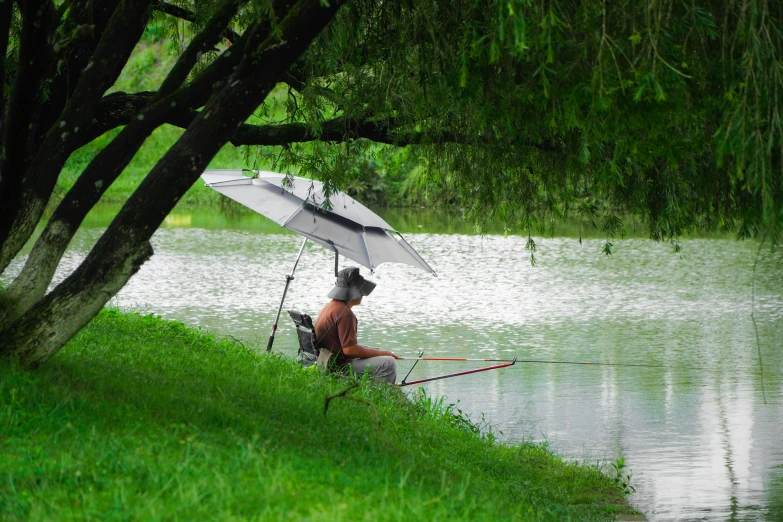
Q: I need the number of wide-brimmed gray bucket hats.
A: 1